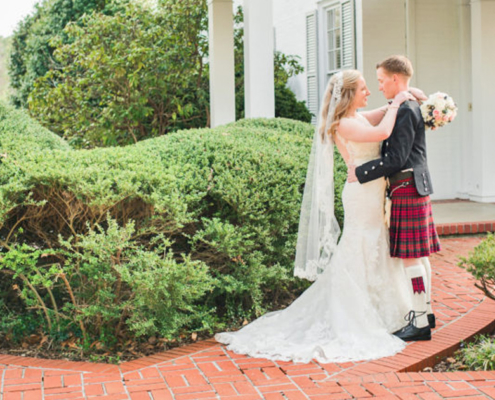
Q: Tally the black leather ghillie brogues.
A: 2